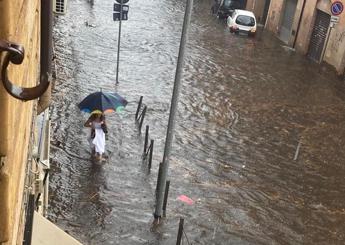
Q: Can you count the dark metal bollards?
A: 7